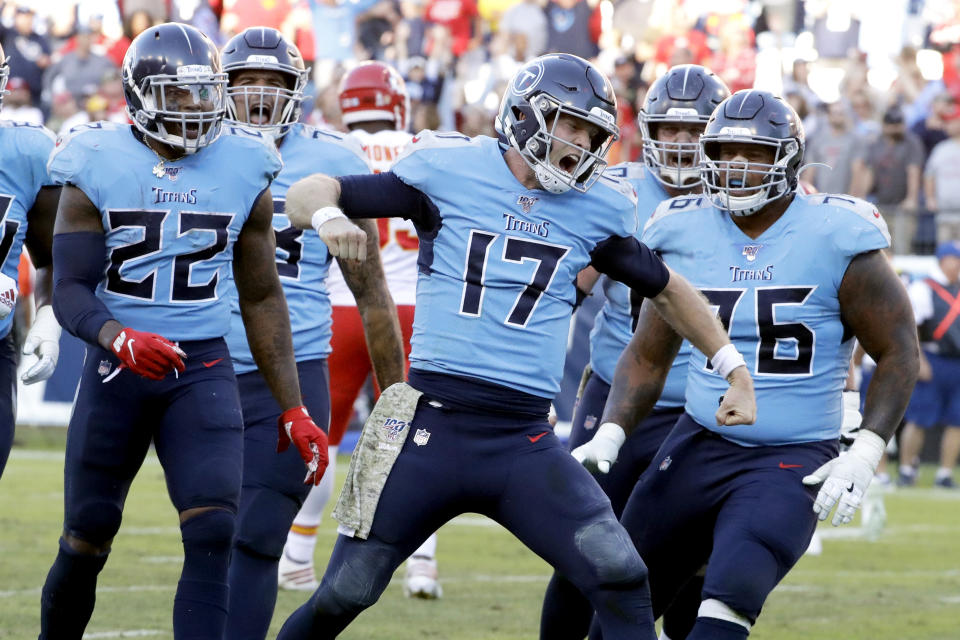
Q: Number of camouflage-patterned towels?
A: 1